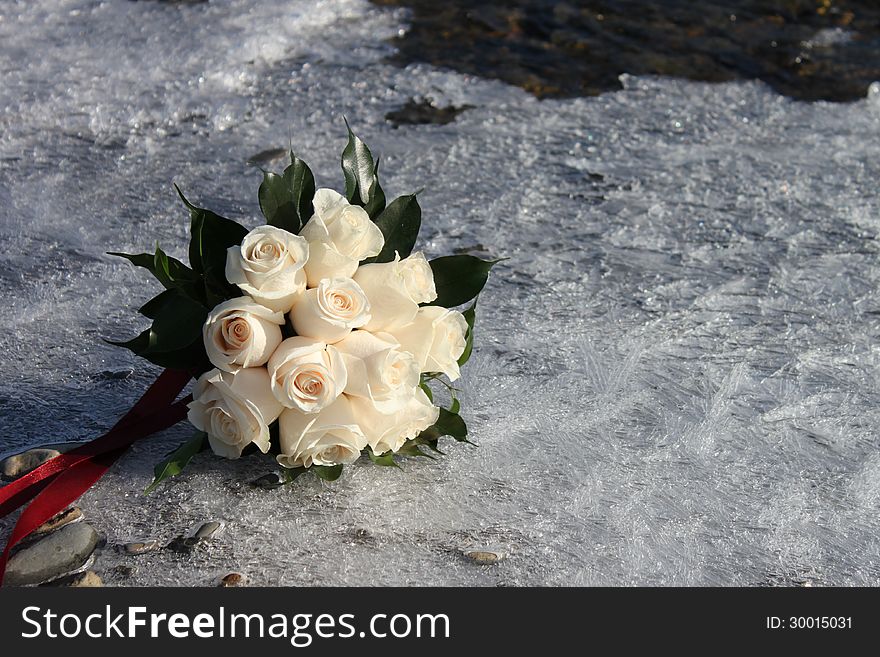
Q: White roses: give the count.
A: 11